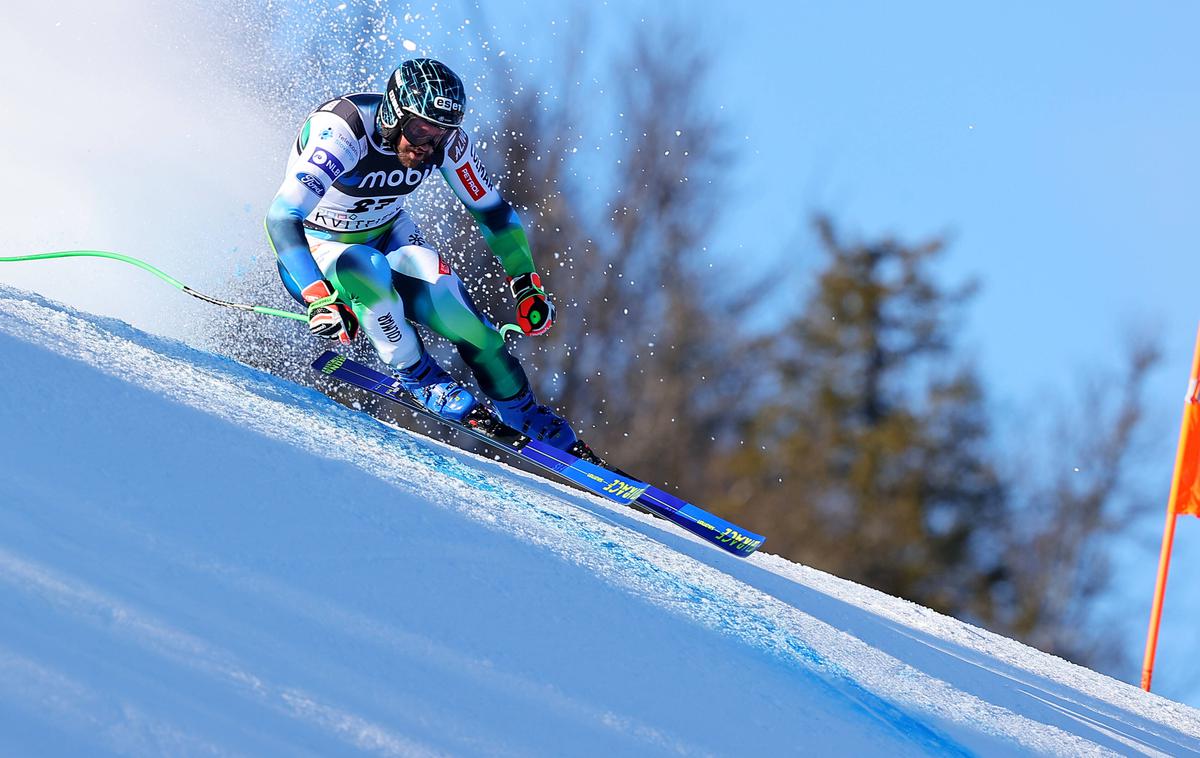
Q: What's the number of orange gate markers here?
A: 1